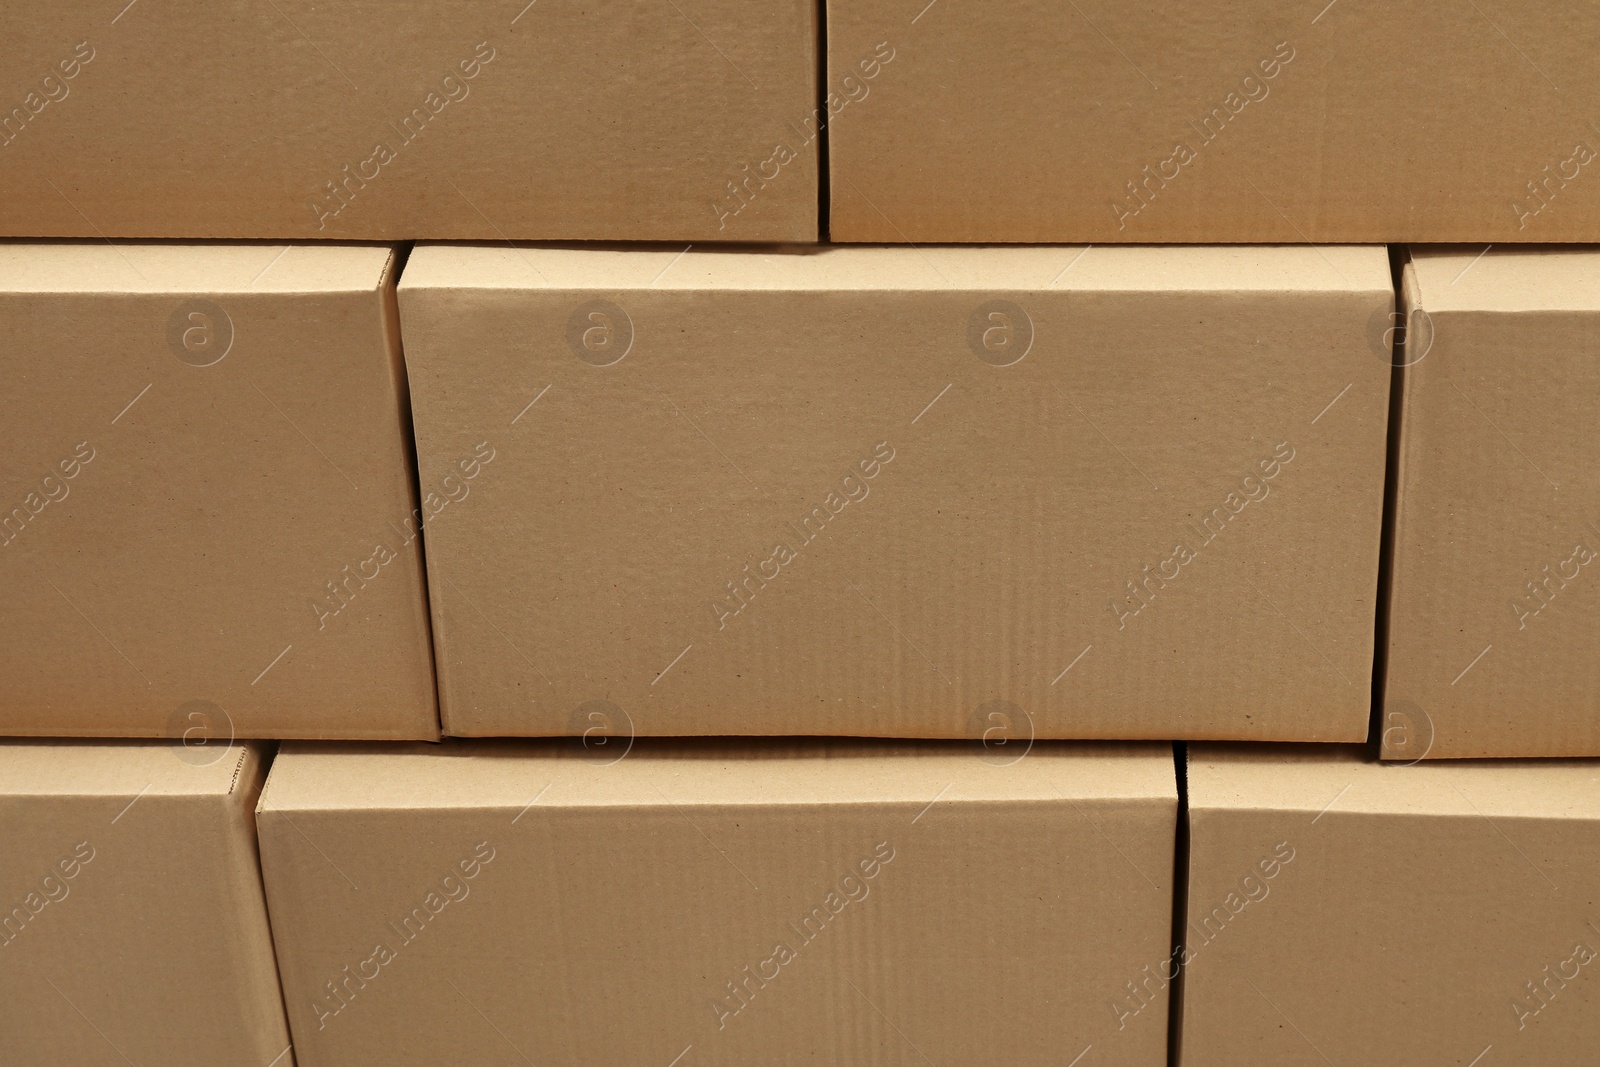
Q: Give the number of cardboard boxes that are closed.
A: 8